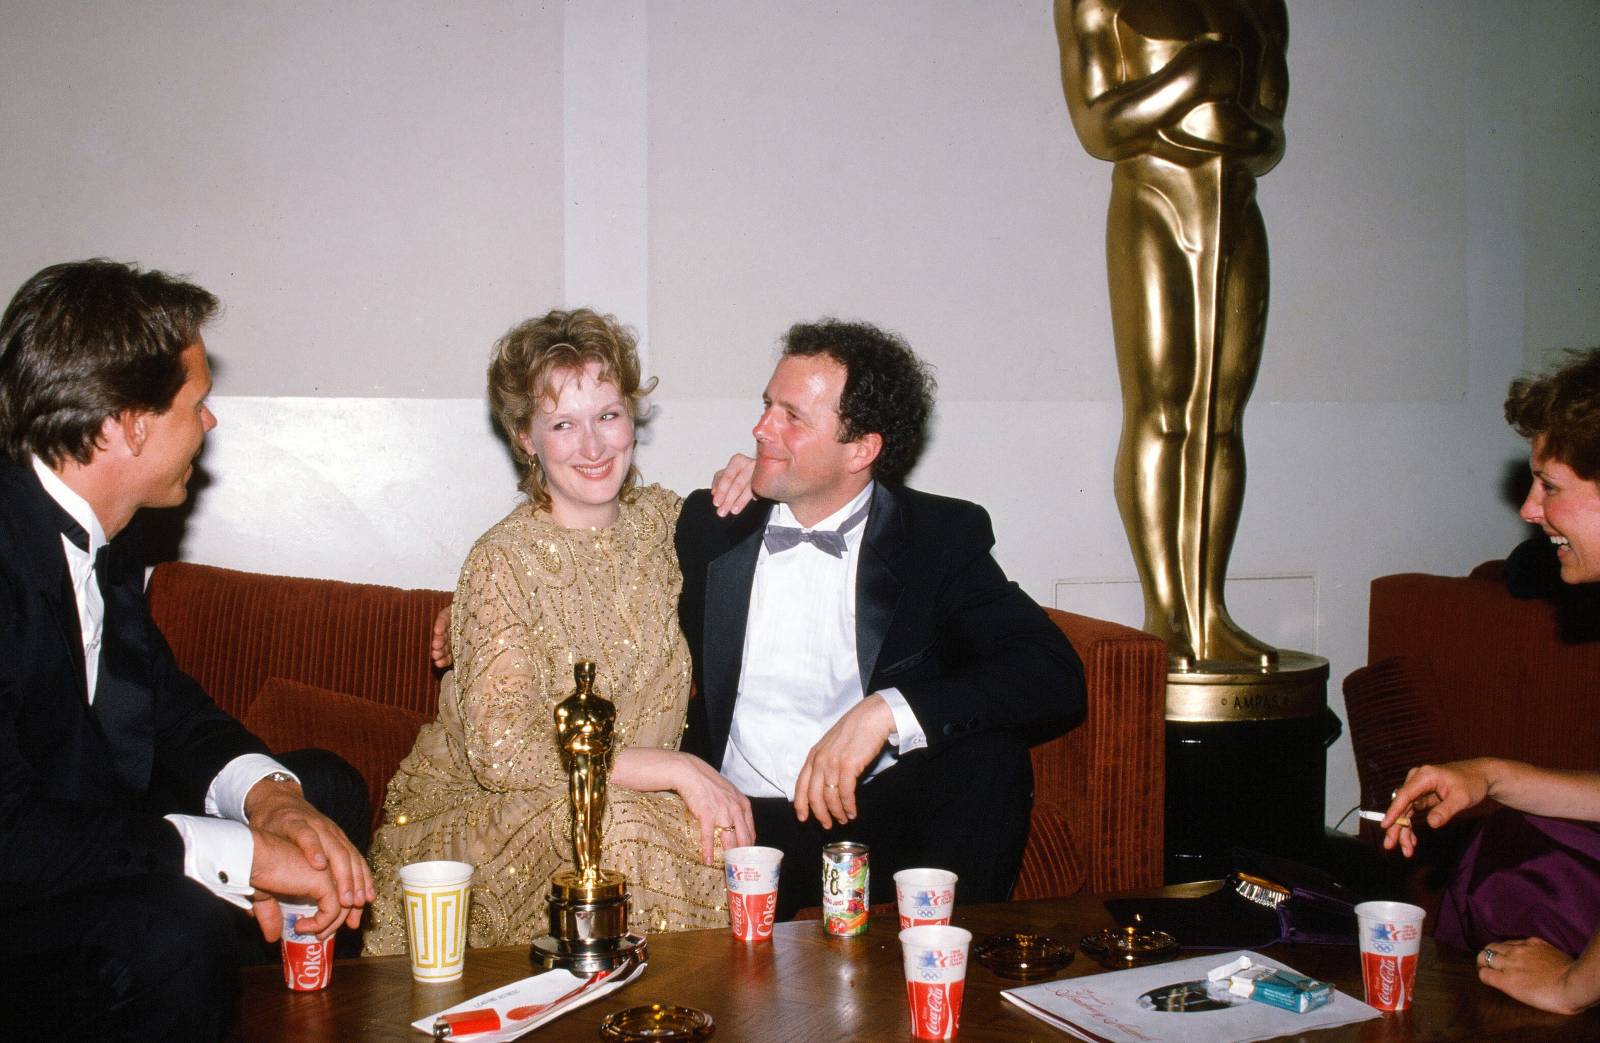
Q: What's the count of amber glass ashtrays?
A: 3